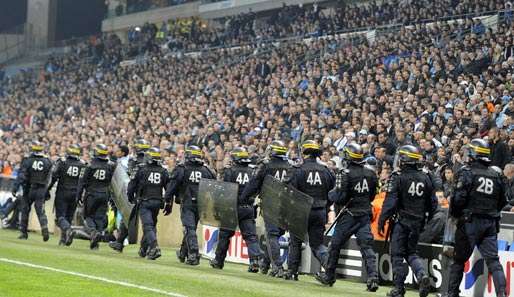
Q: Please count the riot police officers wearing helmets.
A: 12